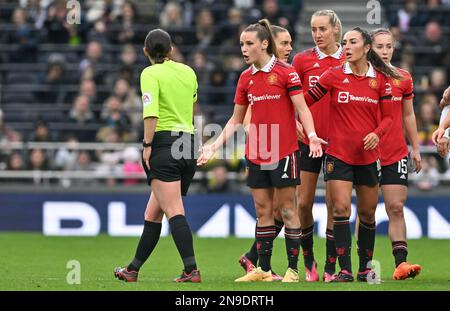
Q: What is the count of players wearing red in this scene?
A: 5